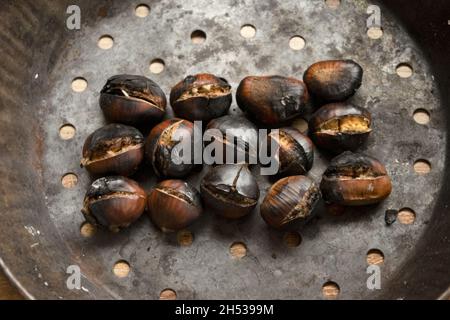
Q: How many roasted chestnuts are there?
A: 14